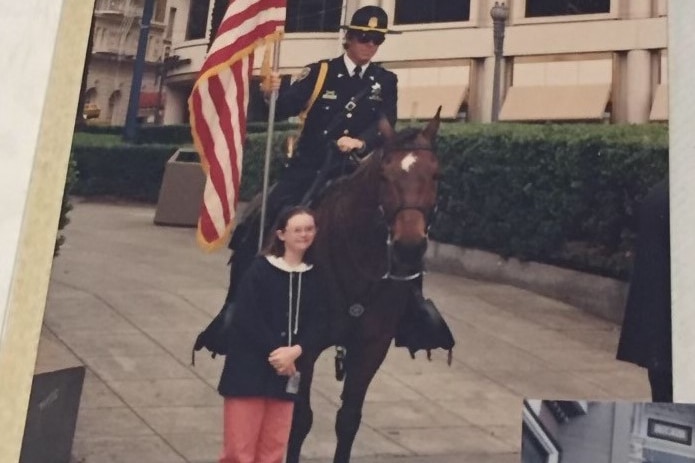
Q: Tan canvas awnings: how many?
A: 3